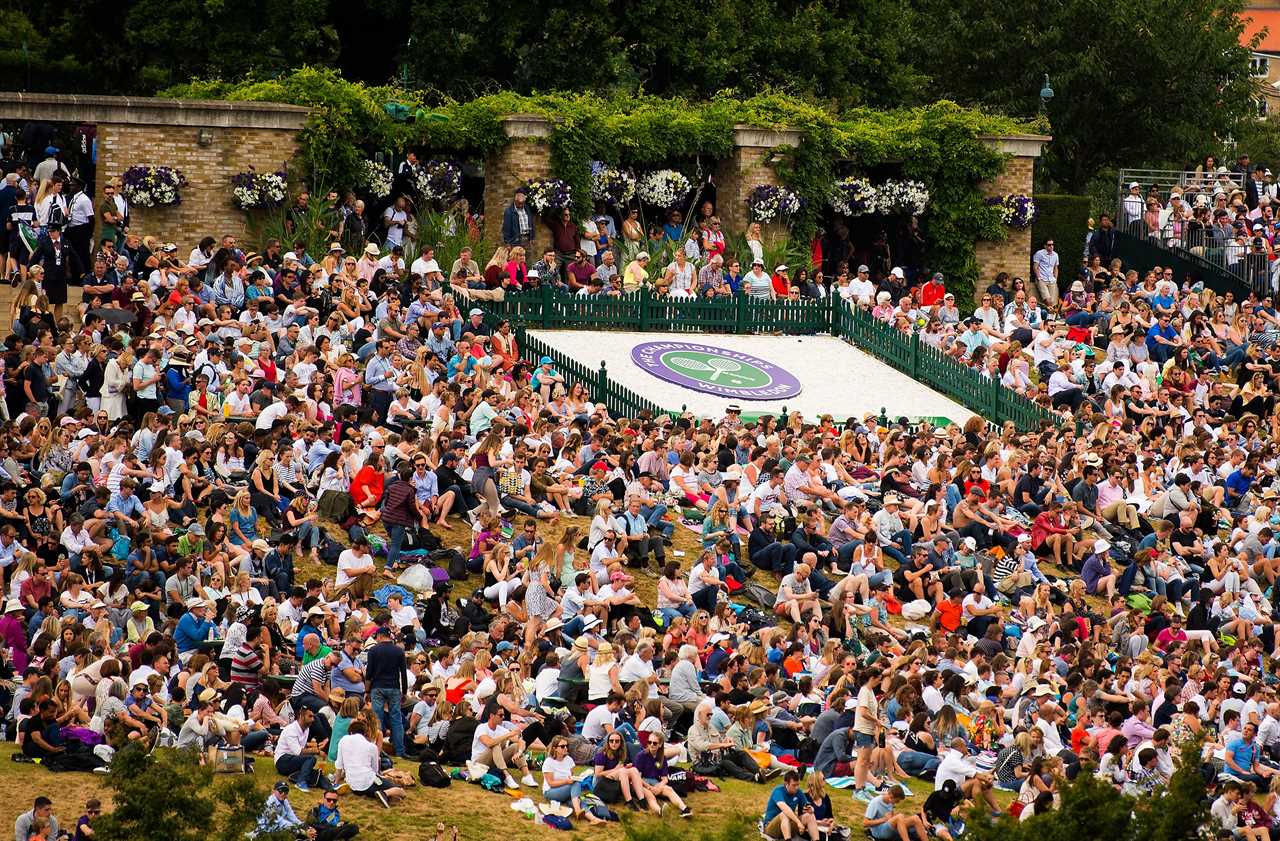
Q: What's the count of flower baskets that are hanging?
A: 11